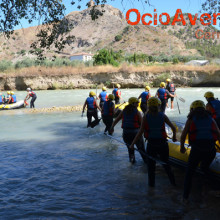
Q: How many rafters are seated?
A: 3